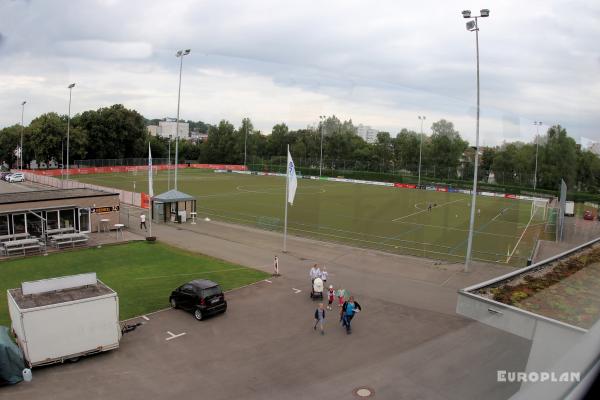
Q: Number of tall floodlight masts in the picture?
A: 8